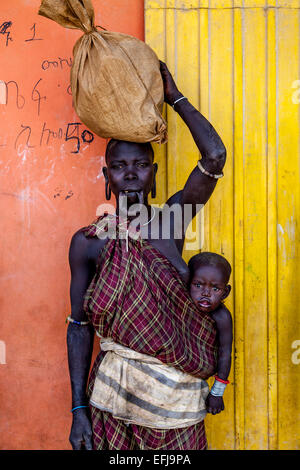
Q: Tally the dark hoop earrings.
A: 2